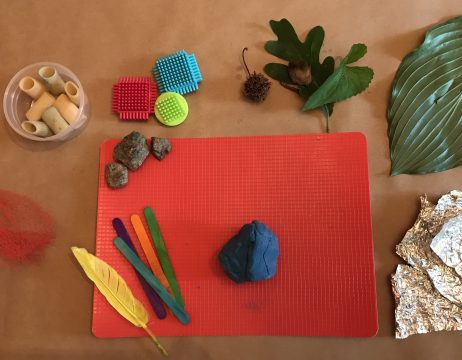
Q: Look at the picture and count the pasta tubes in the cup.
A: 7